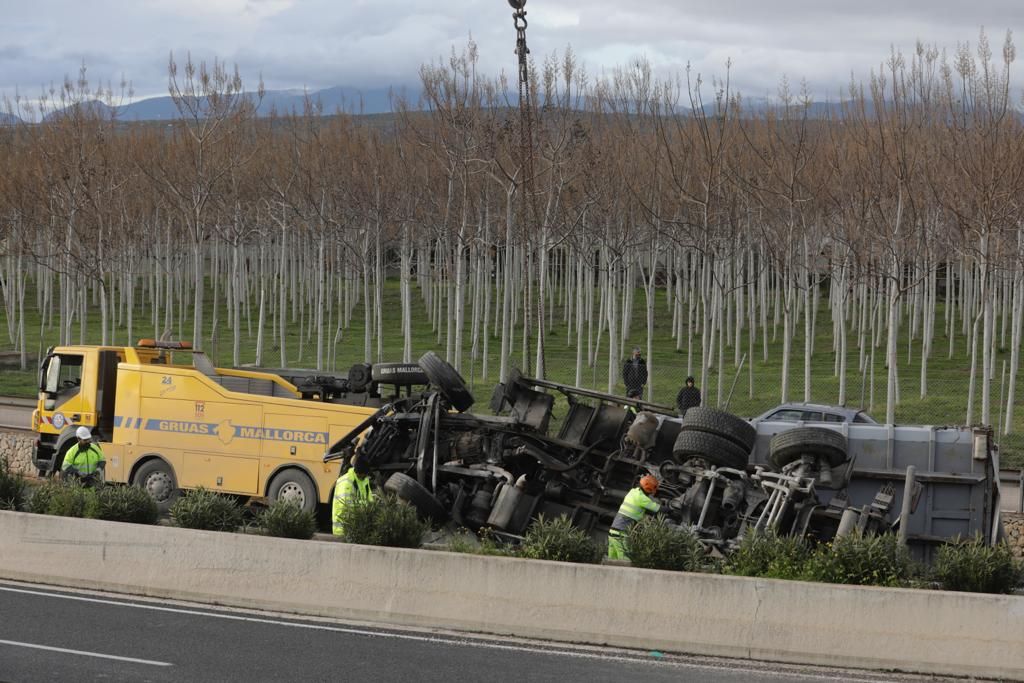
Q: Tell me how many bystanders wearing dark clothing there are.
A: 2